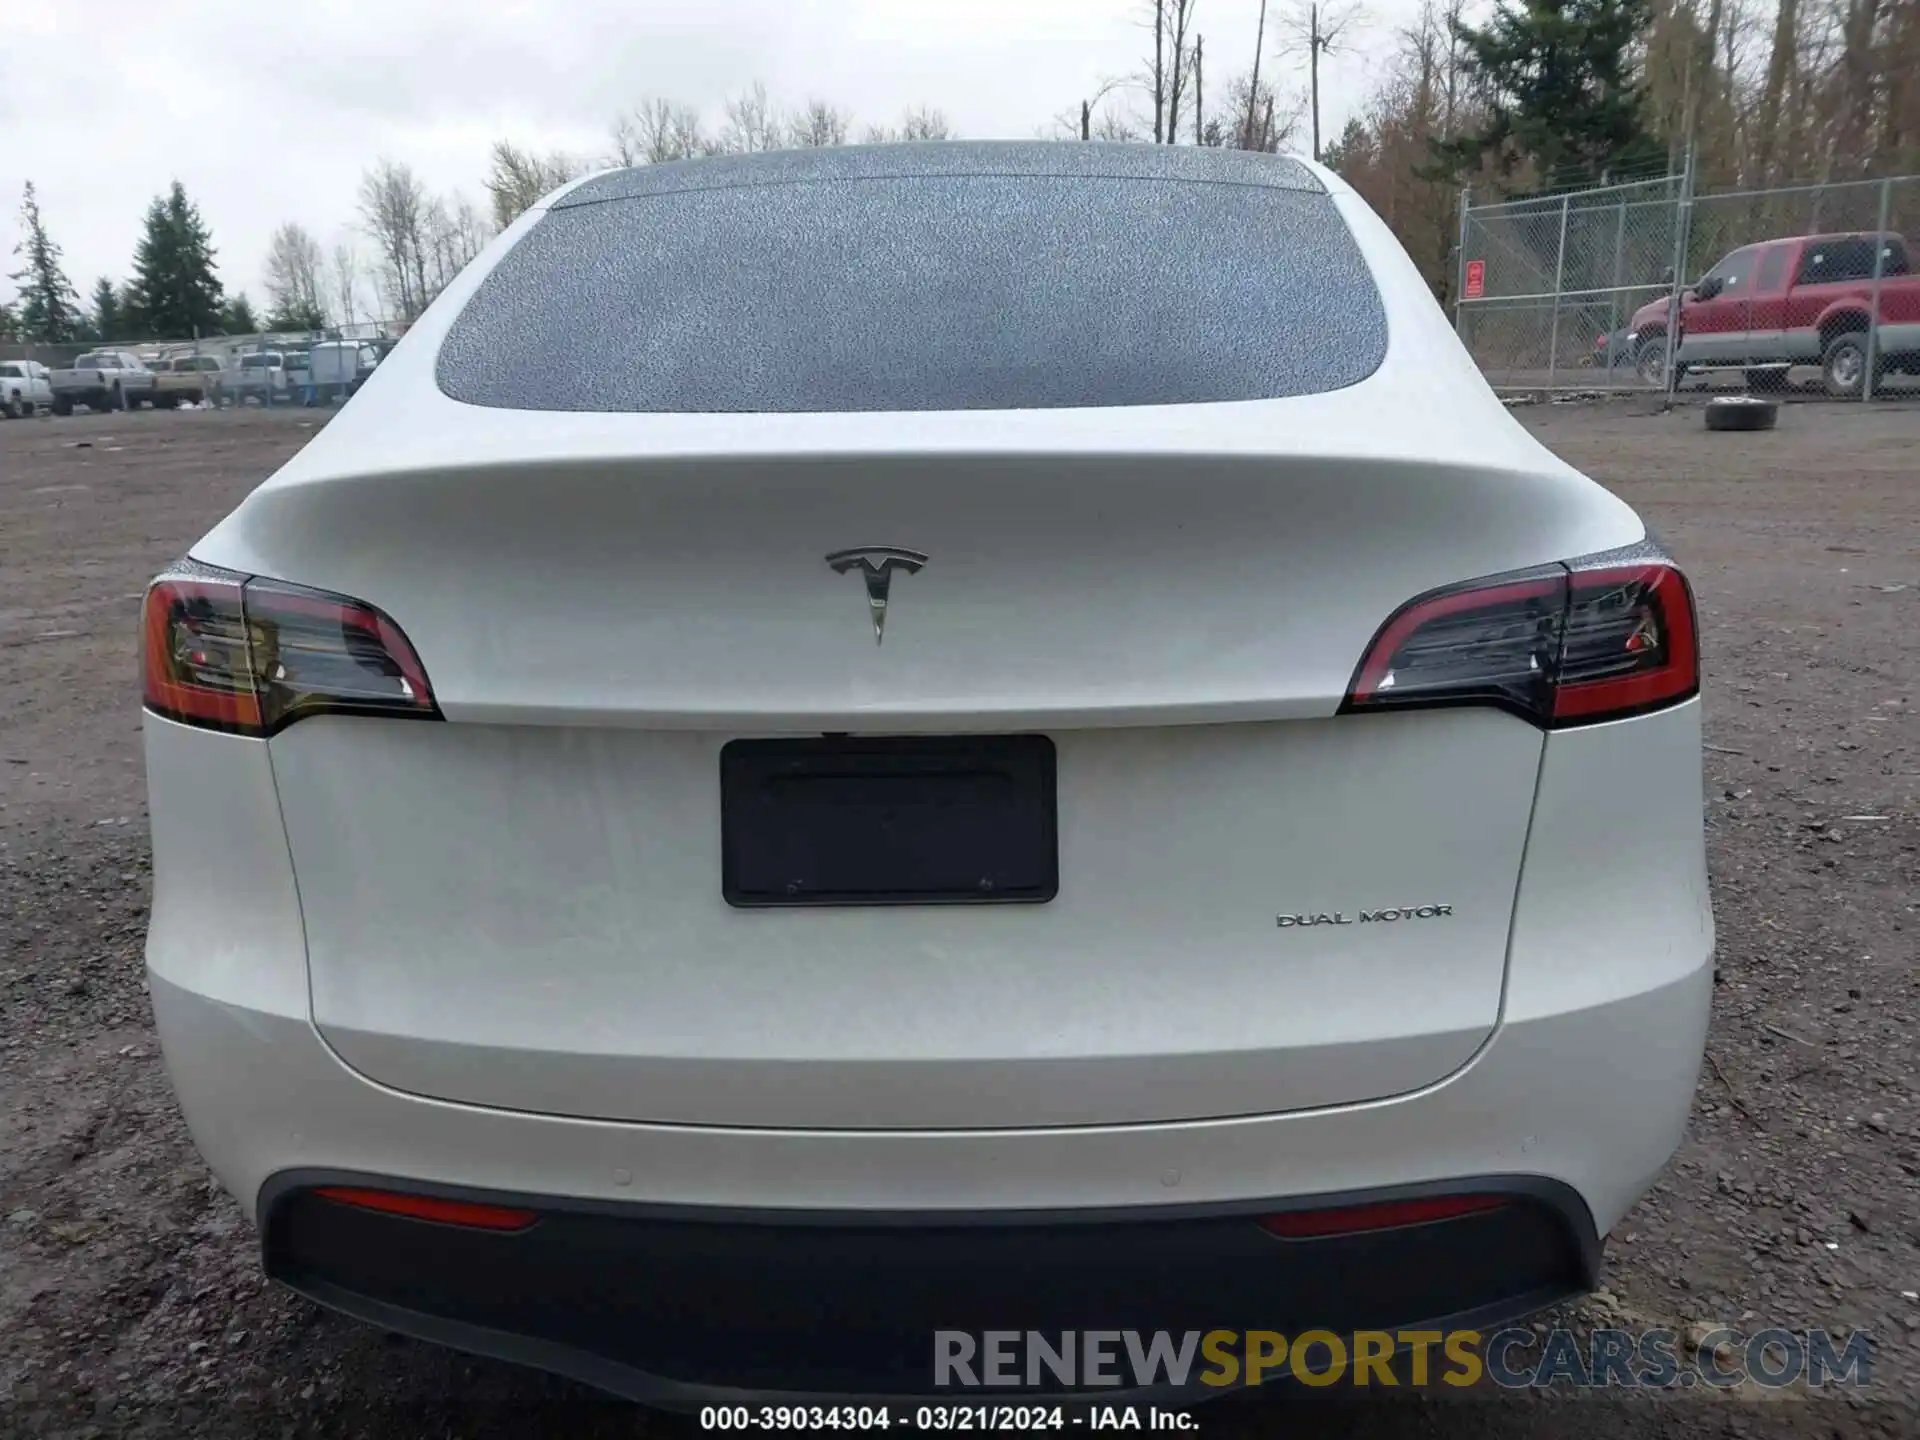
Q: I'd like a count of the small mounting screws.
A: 2